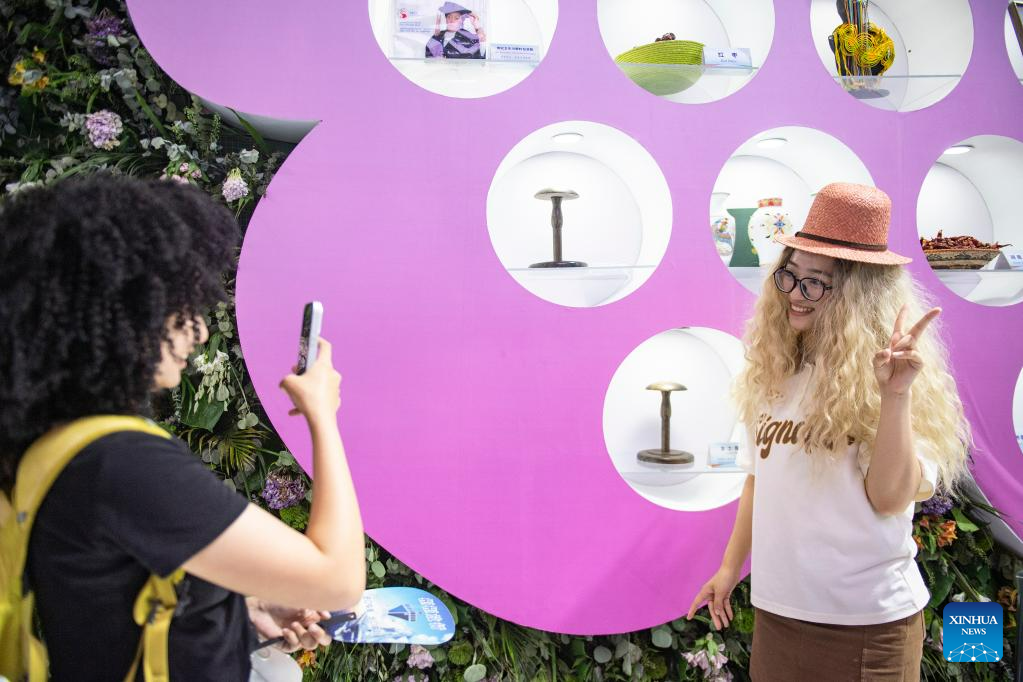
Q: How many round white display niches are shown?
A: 9